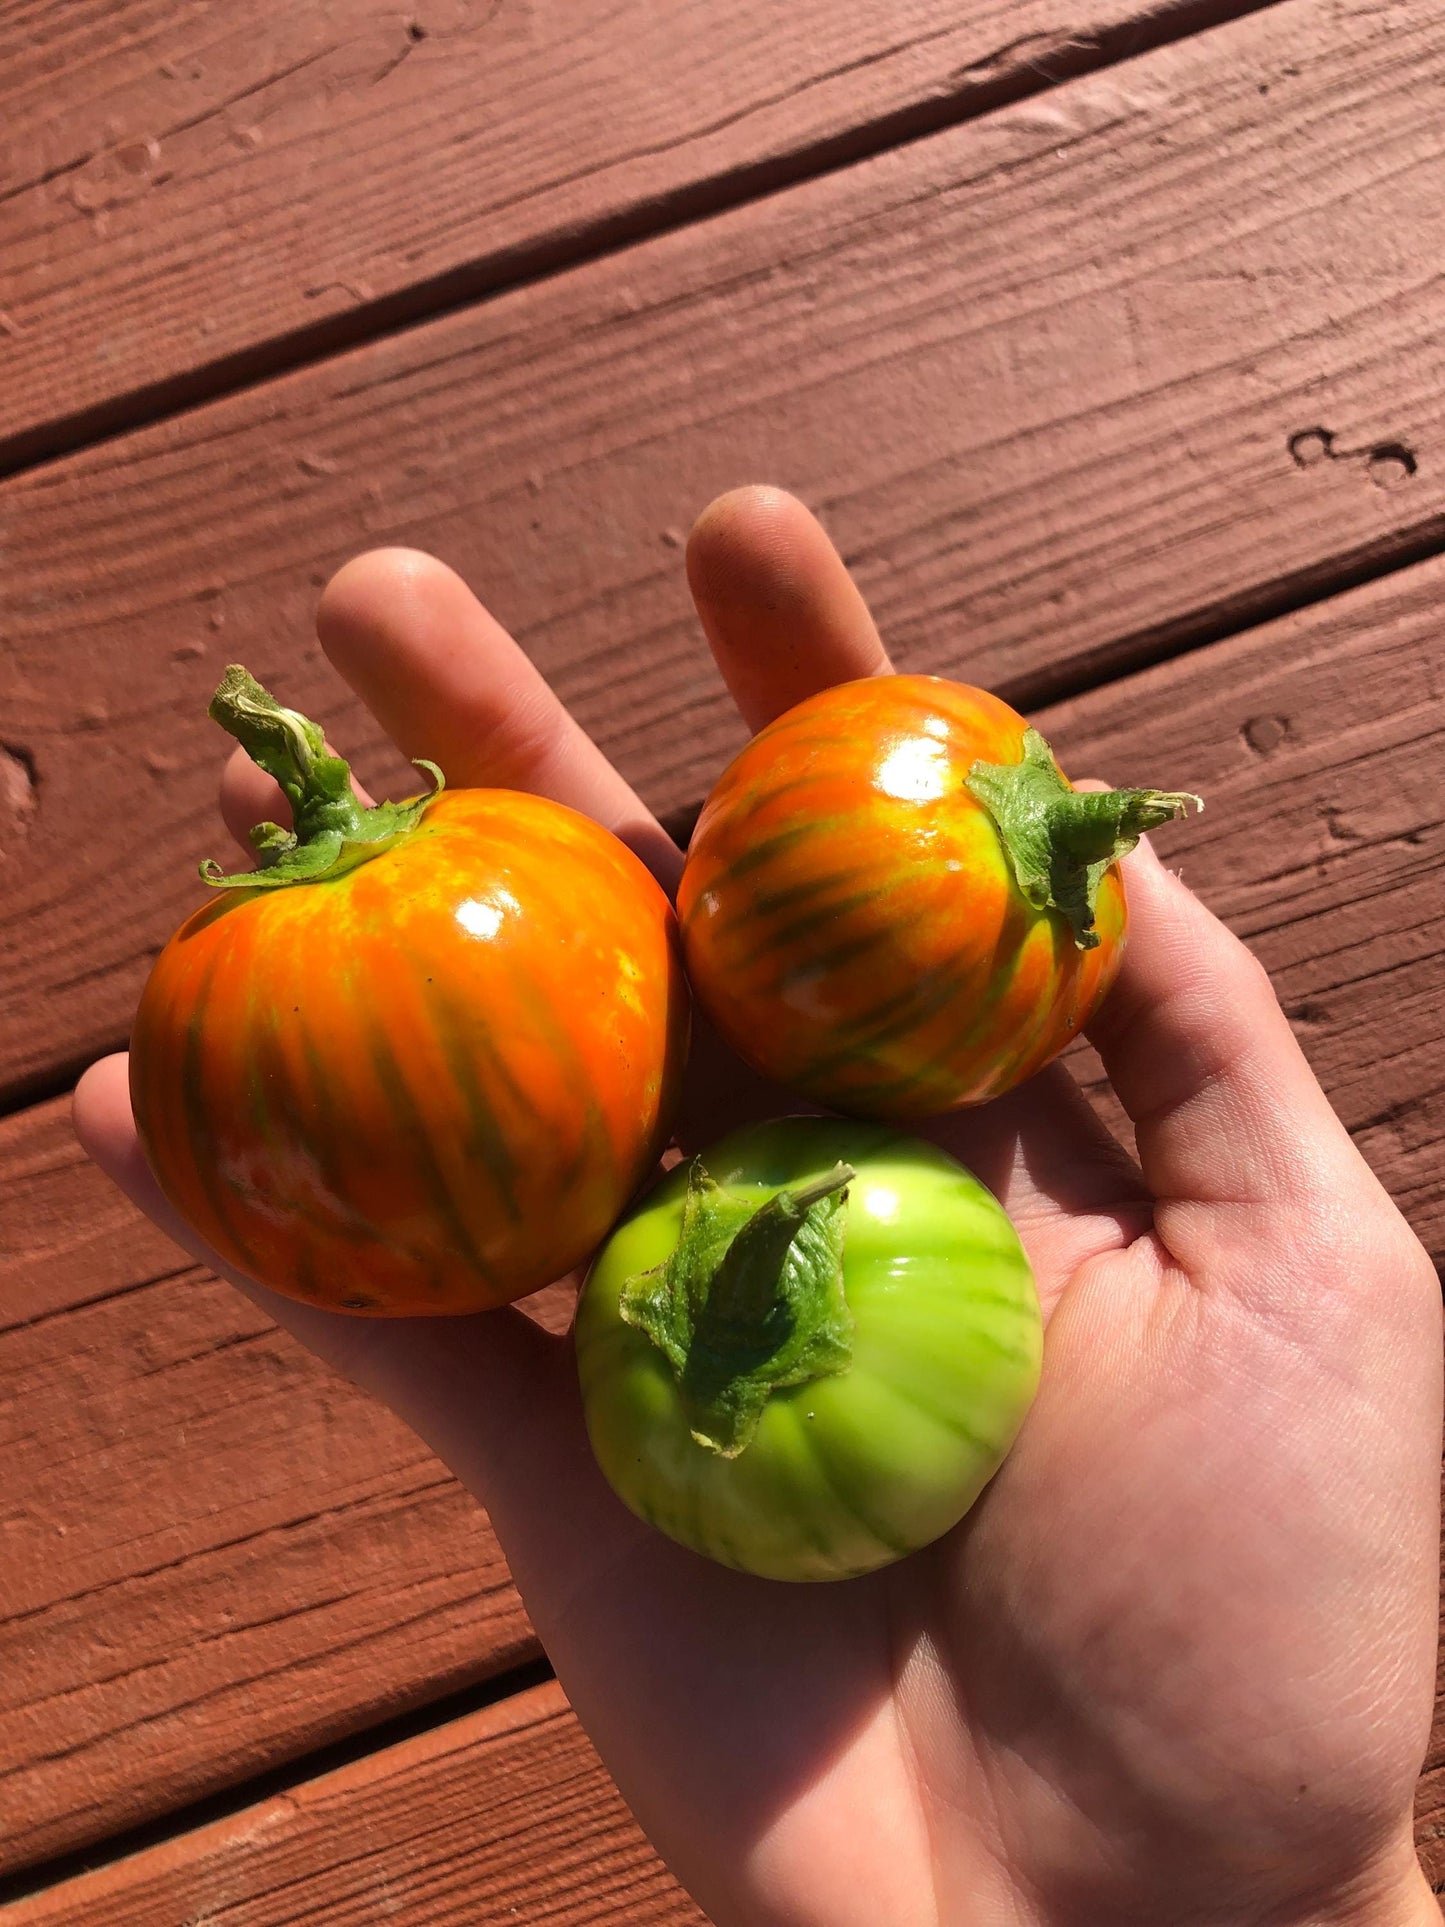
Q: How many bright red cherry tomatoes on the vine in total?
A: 0